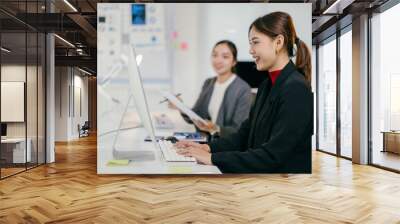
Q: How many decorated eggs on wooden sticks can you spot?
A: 0